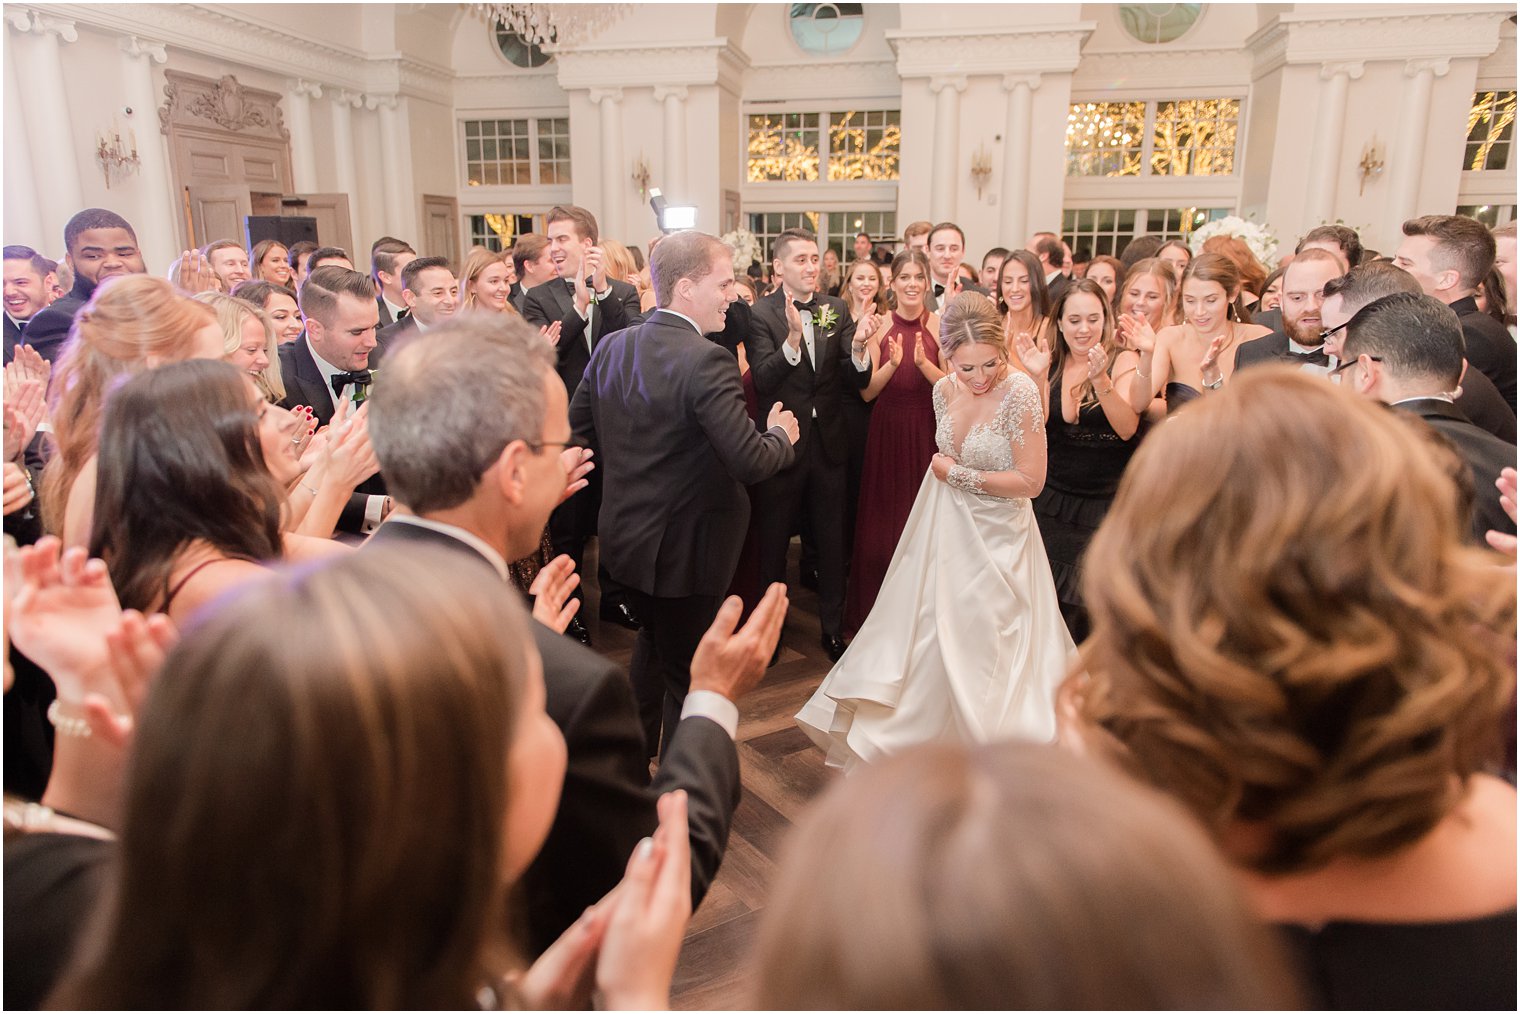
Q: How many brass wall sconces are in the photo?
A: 4